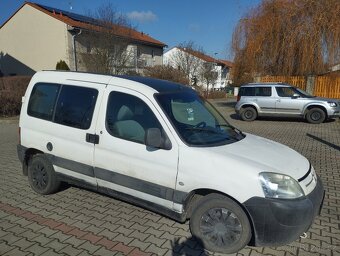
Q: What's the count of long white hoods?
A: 1